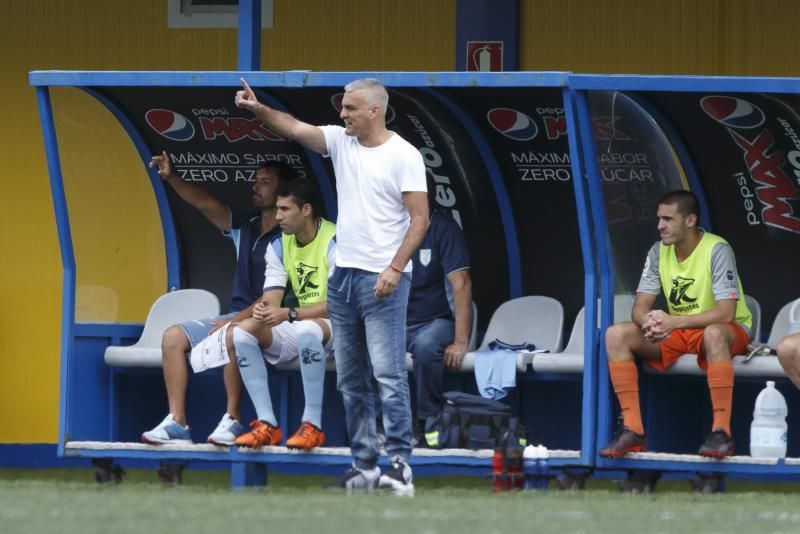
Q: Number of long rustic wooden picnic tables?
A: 0